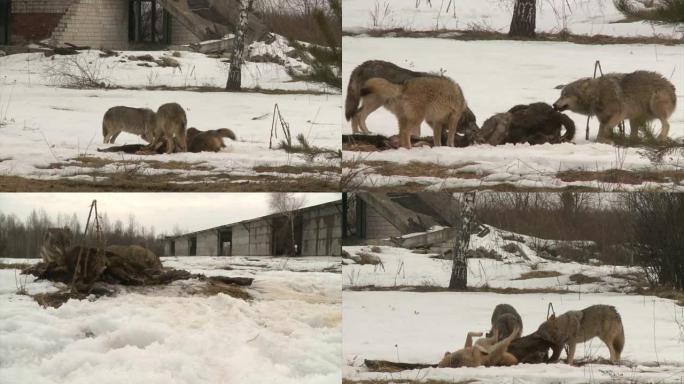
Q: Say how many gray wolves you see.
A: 9